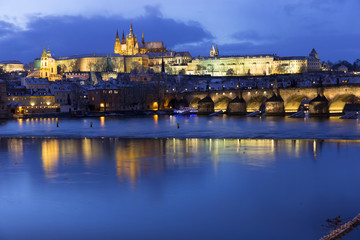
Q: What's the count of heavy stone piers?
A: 4